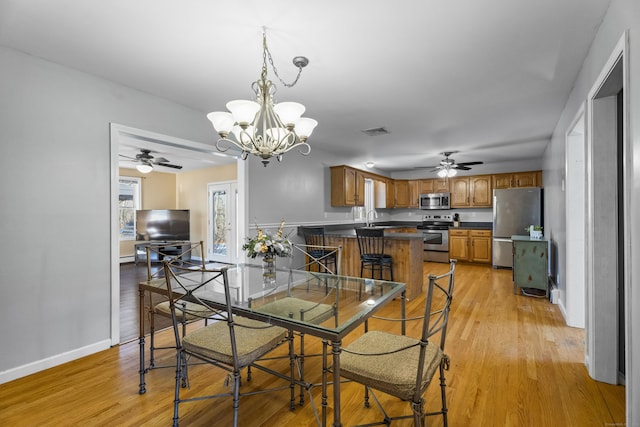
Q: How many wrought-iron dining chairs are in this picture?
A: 4